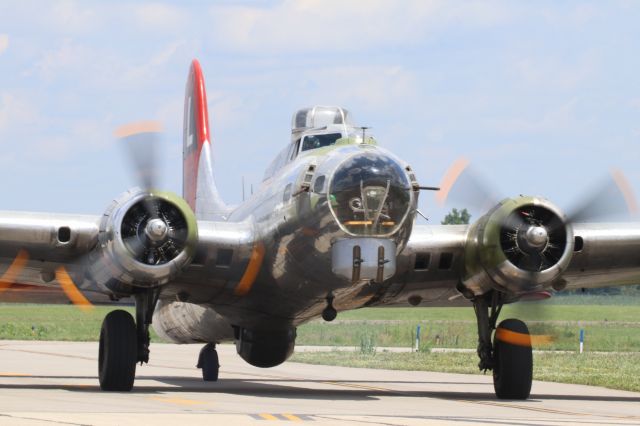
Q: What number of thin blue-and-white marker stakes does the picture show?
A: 2